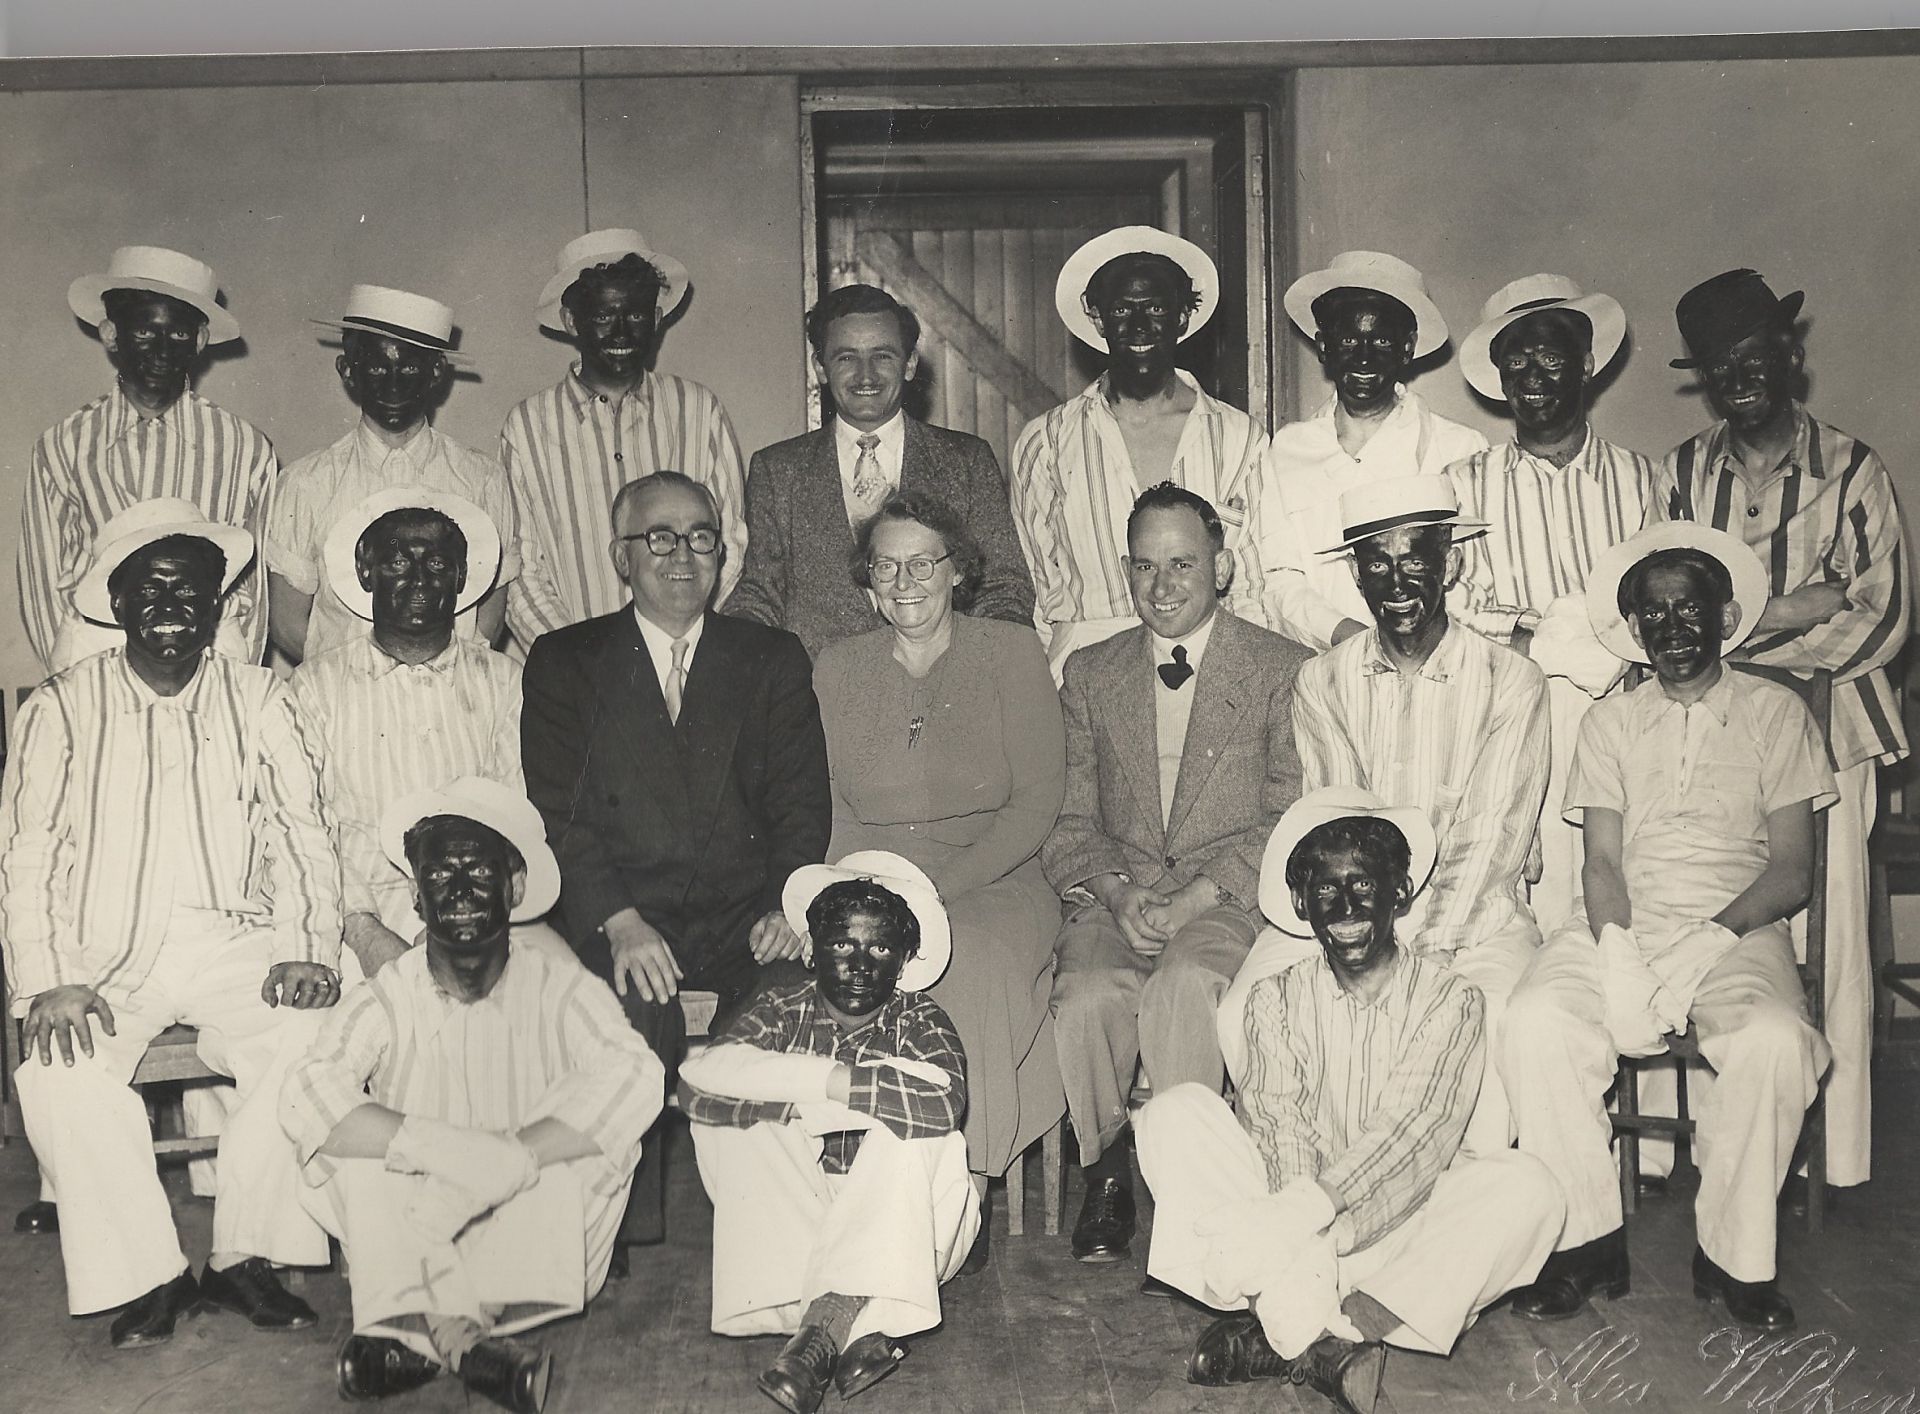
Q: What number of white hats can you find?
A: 13